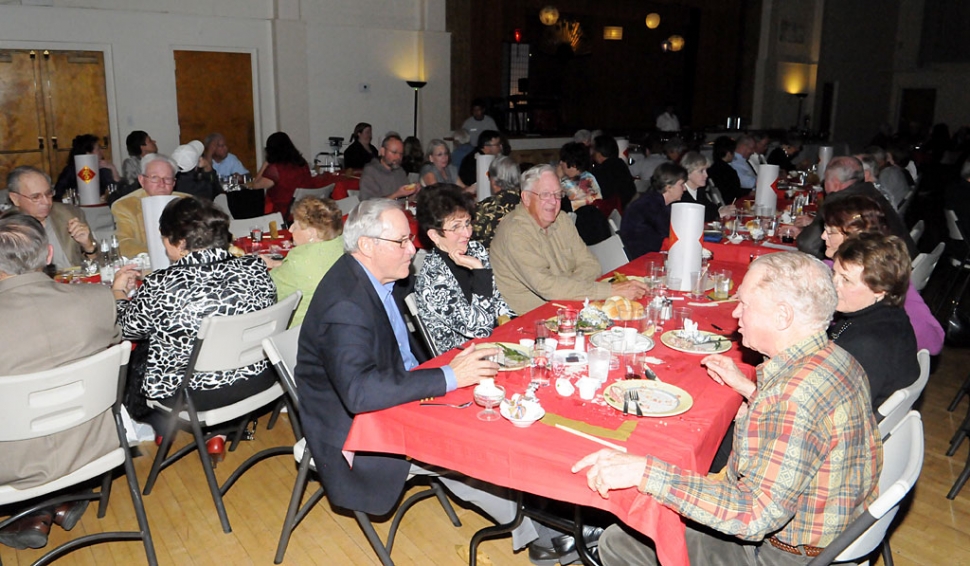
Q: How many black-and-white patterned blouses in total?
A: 2